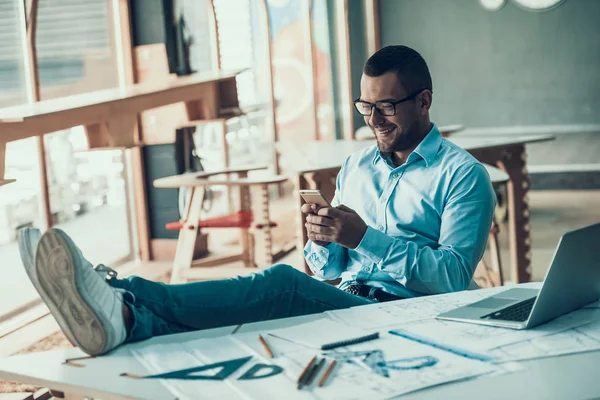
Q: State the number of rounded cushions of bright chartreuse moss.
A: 0